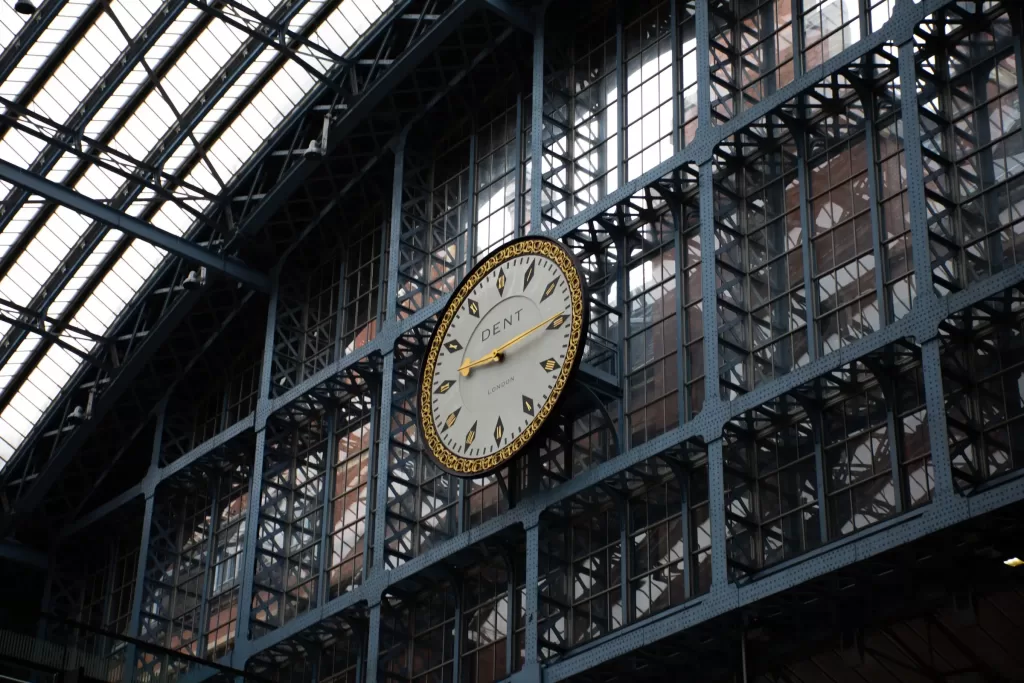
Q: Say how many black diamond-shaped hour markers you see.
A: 12